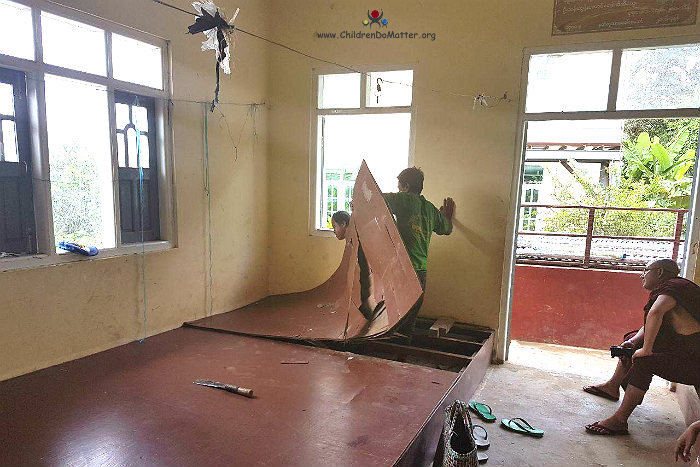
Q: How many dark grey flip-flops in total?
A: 2